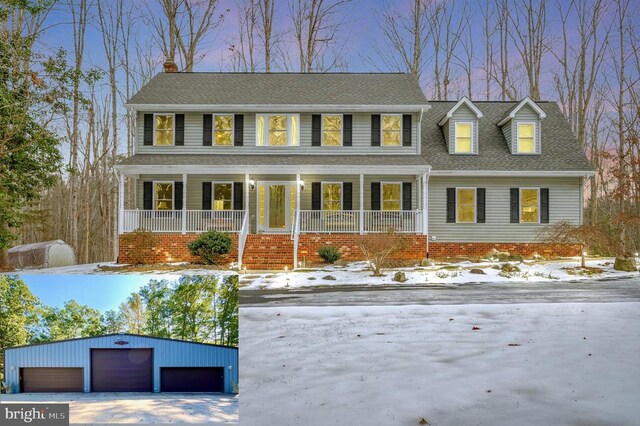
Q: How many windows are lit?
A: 13